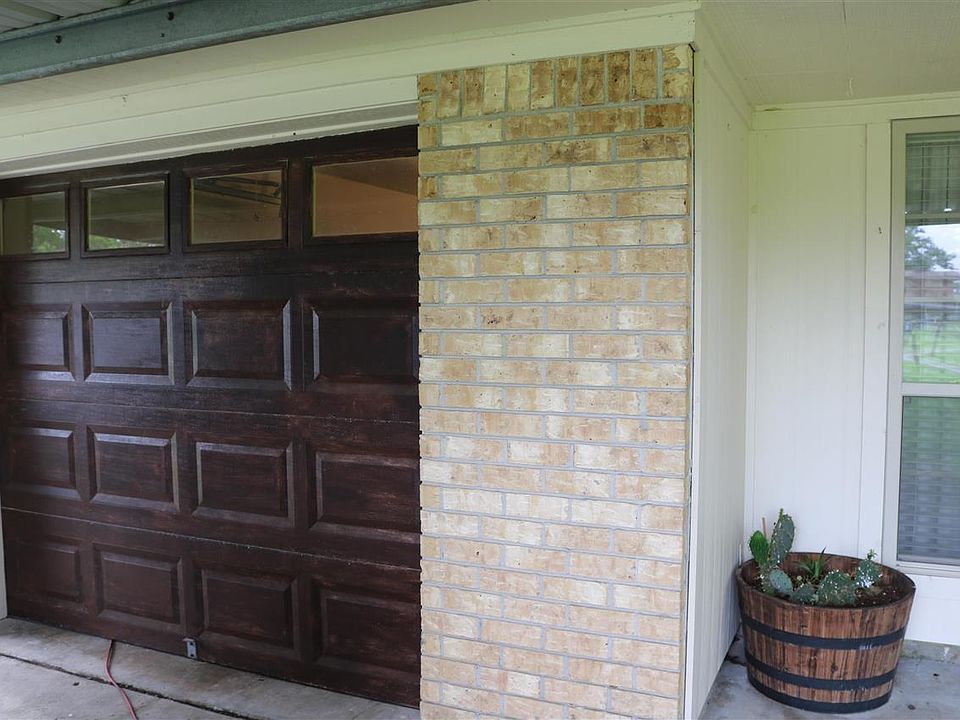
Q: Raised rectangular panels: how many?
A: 12